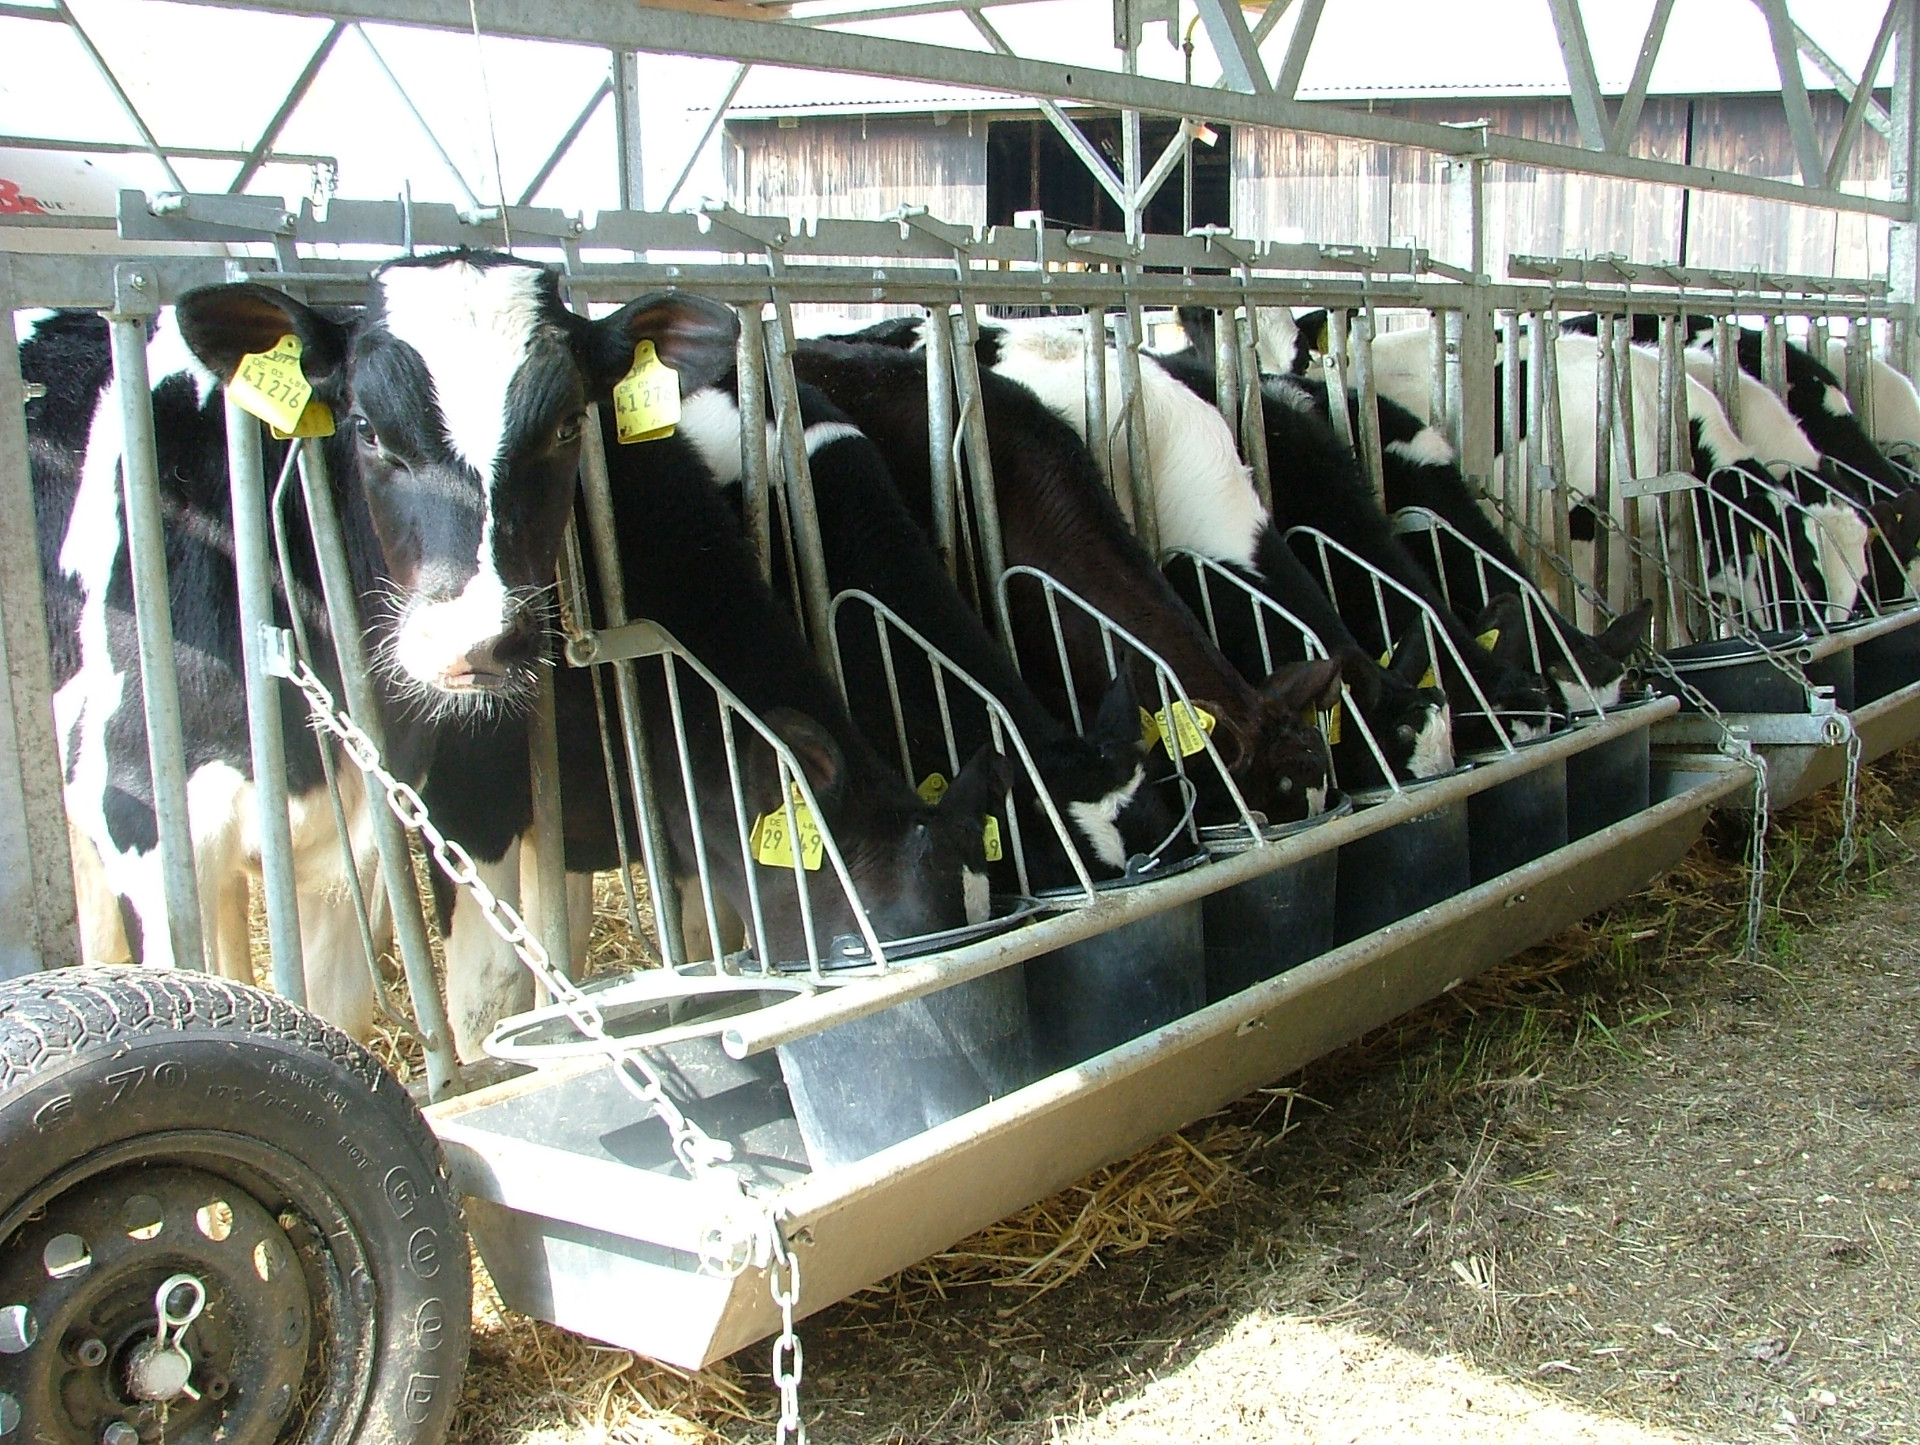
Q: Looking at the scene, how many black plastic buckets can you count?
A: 9